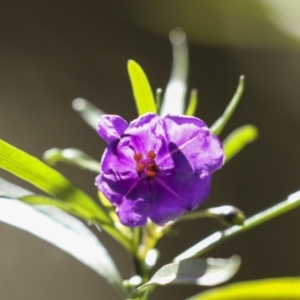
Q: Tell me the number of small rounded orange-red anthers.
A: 5